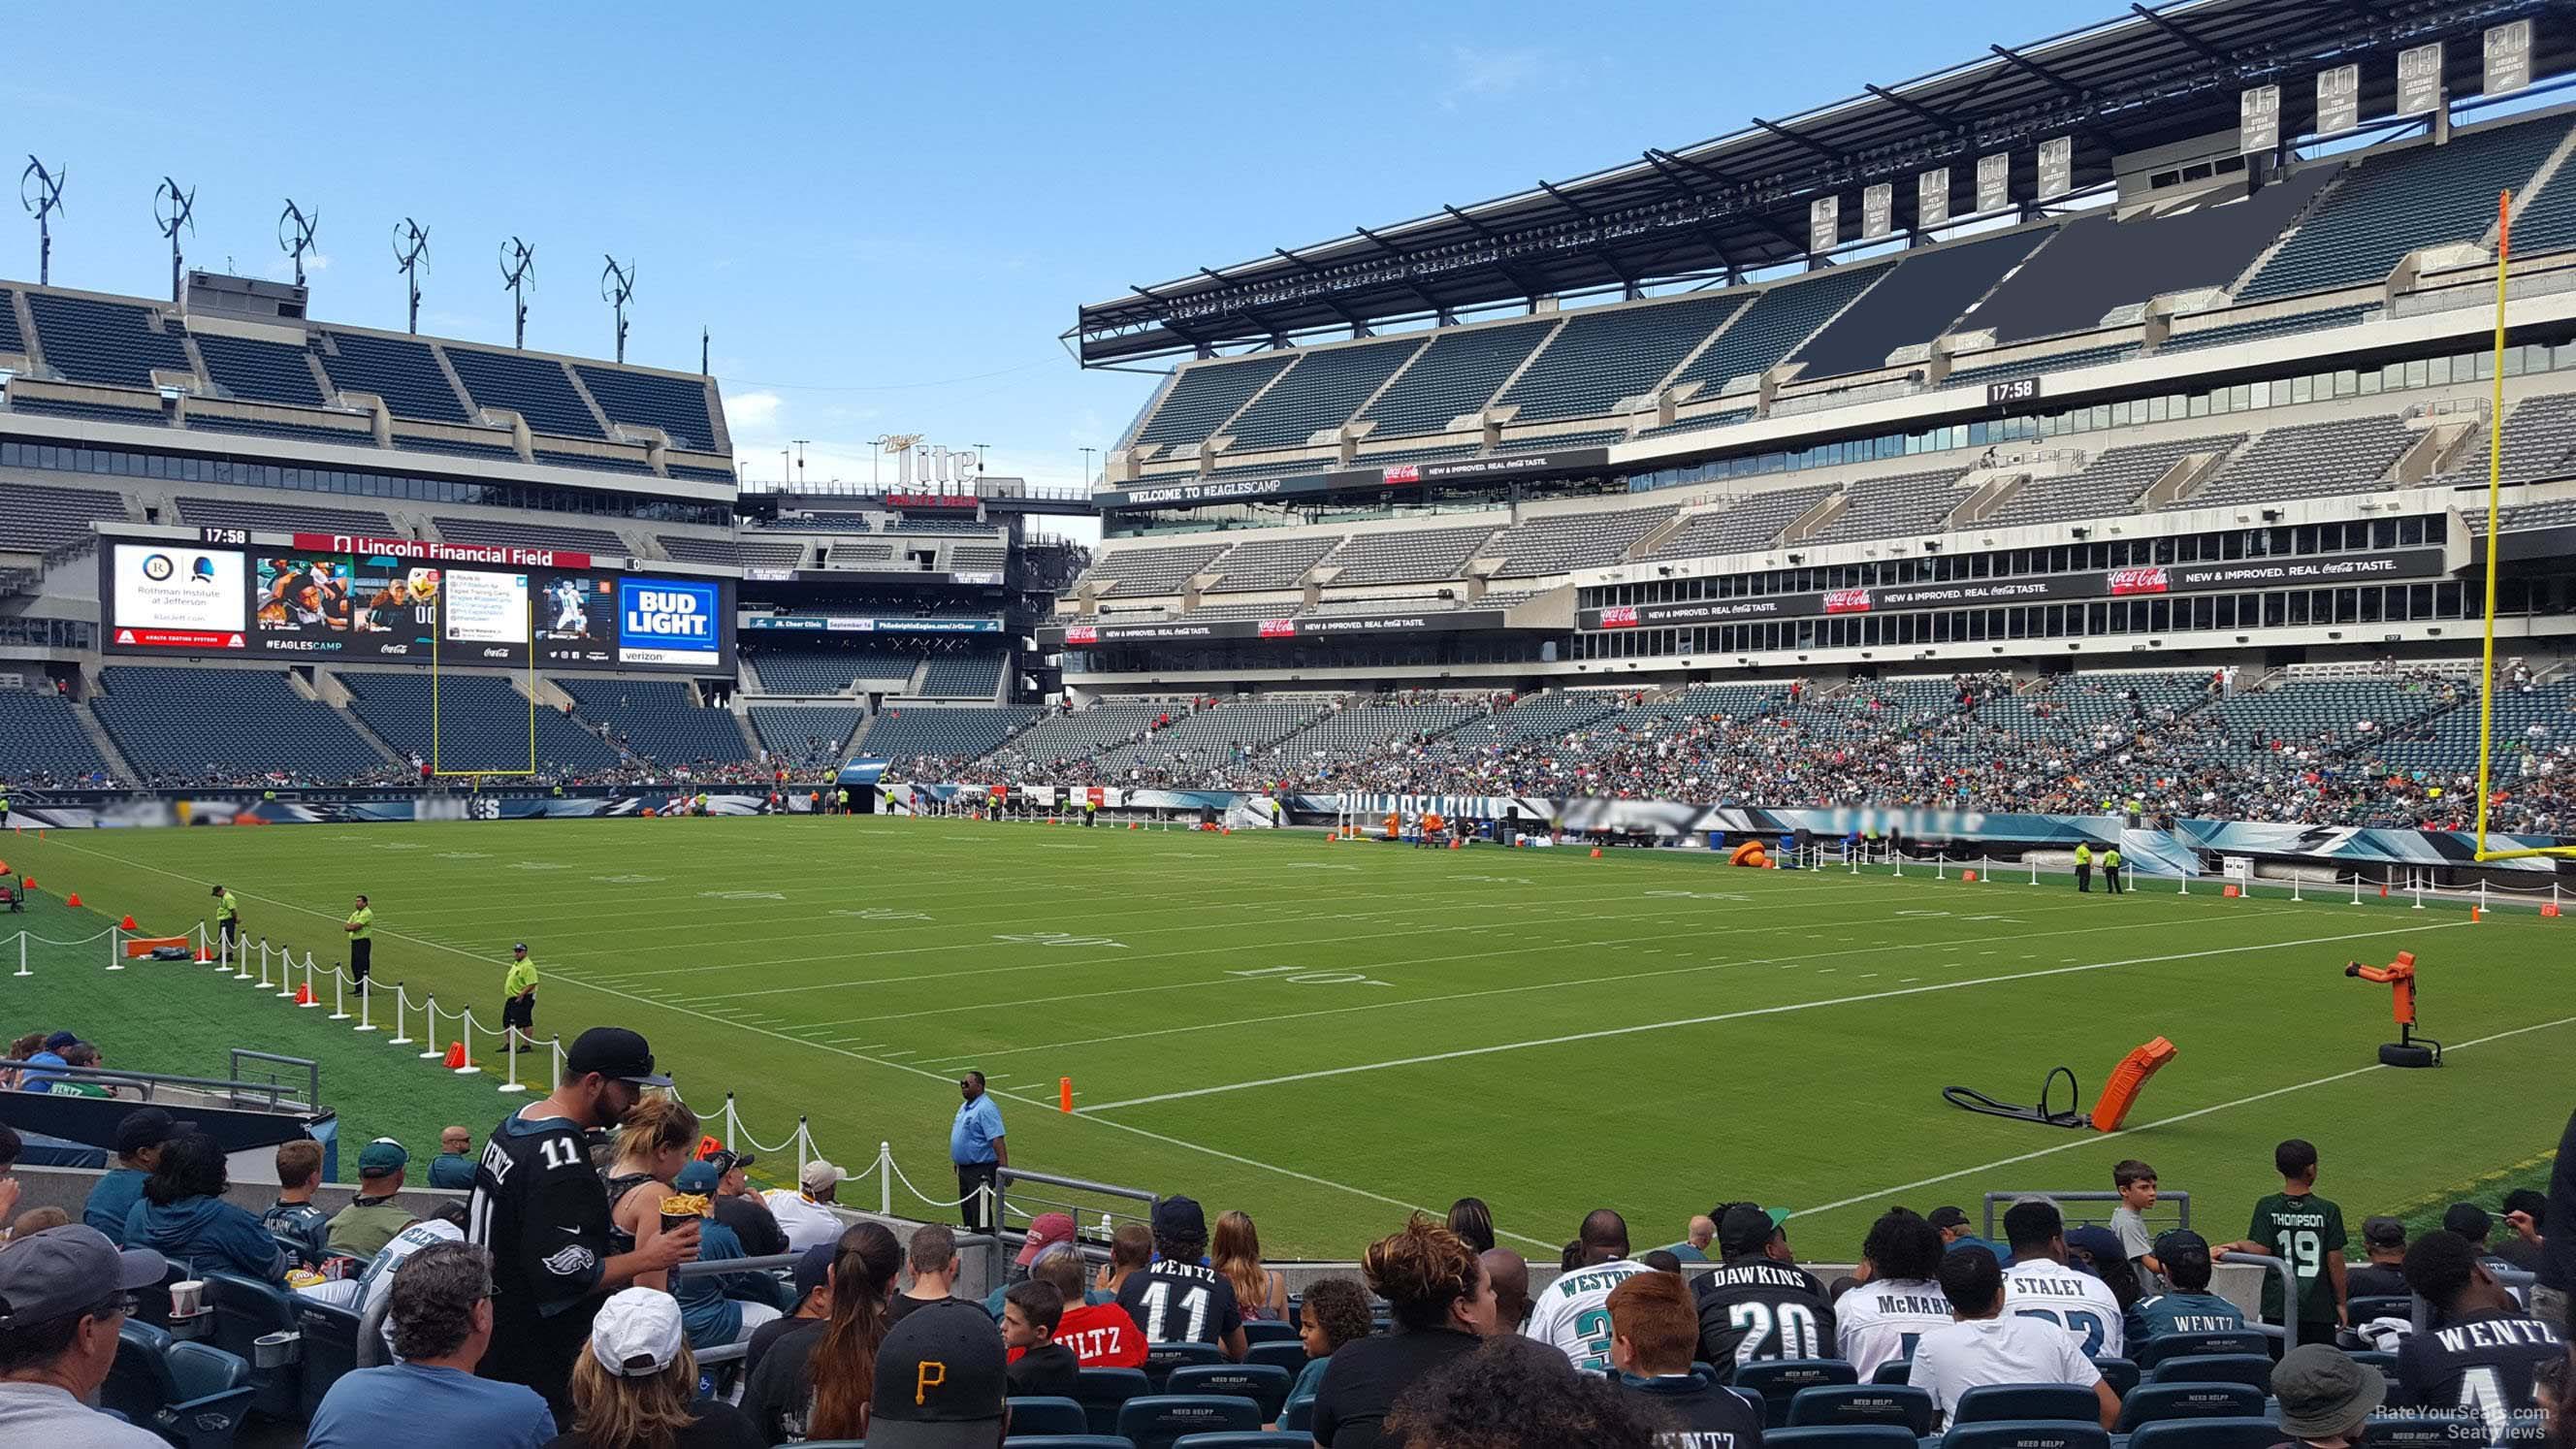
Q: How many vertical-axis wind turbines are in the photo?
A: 6